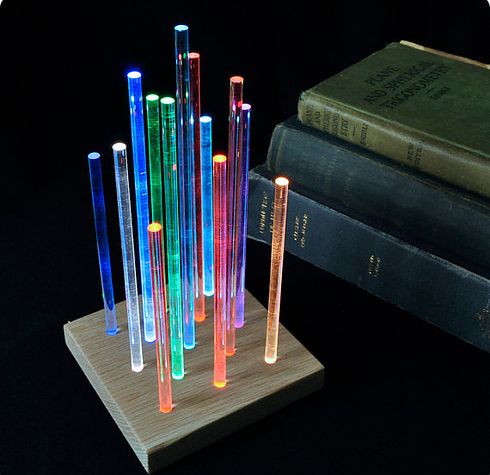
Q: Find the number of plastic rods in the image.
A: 13